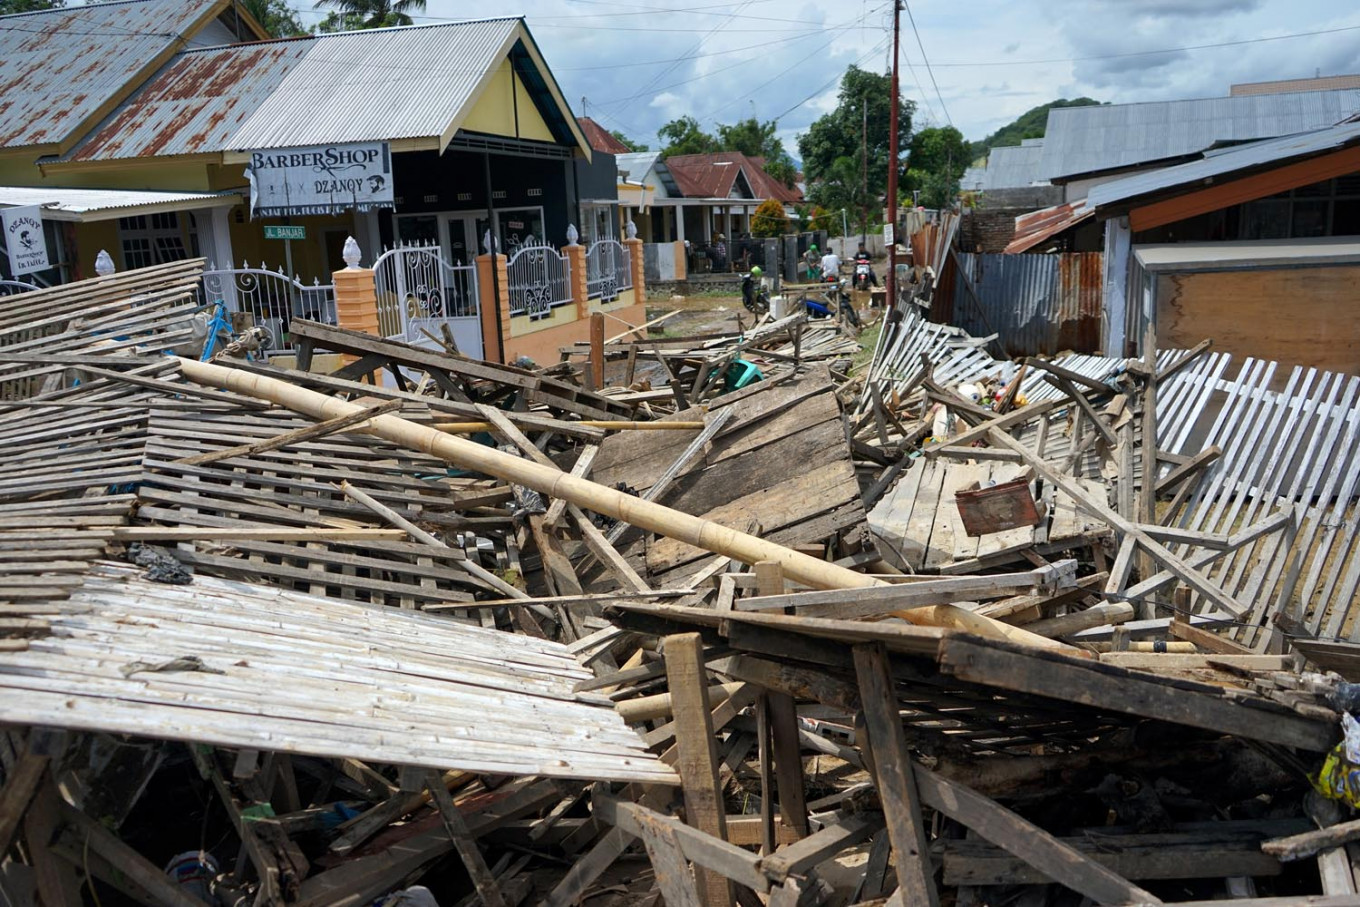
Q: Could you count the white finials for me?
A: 5